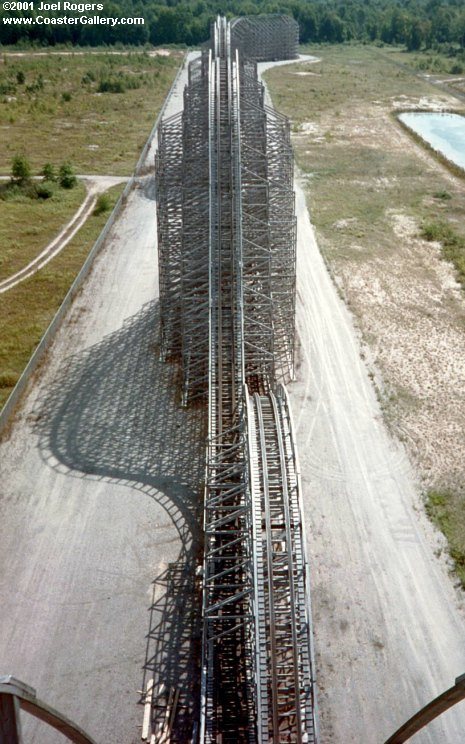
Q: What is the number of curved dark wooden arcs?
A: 2